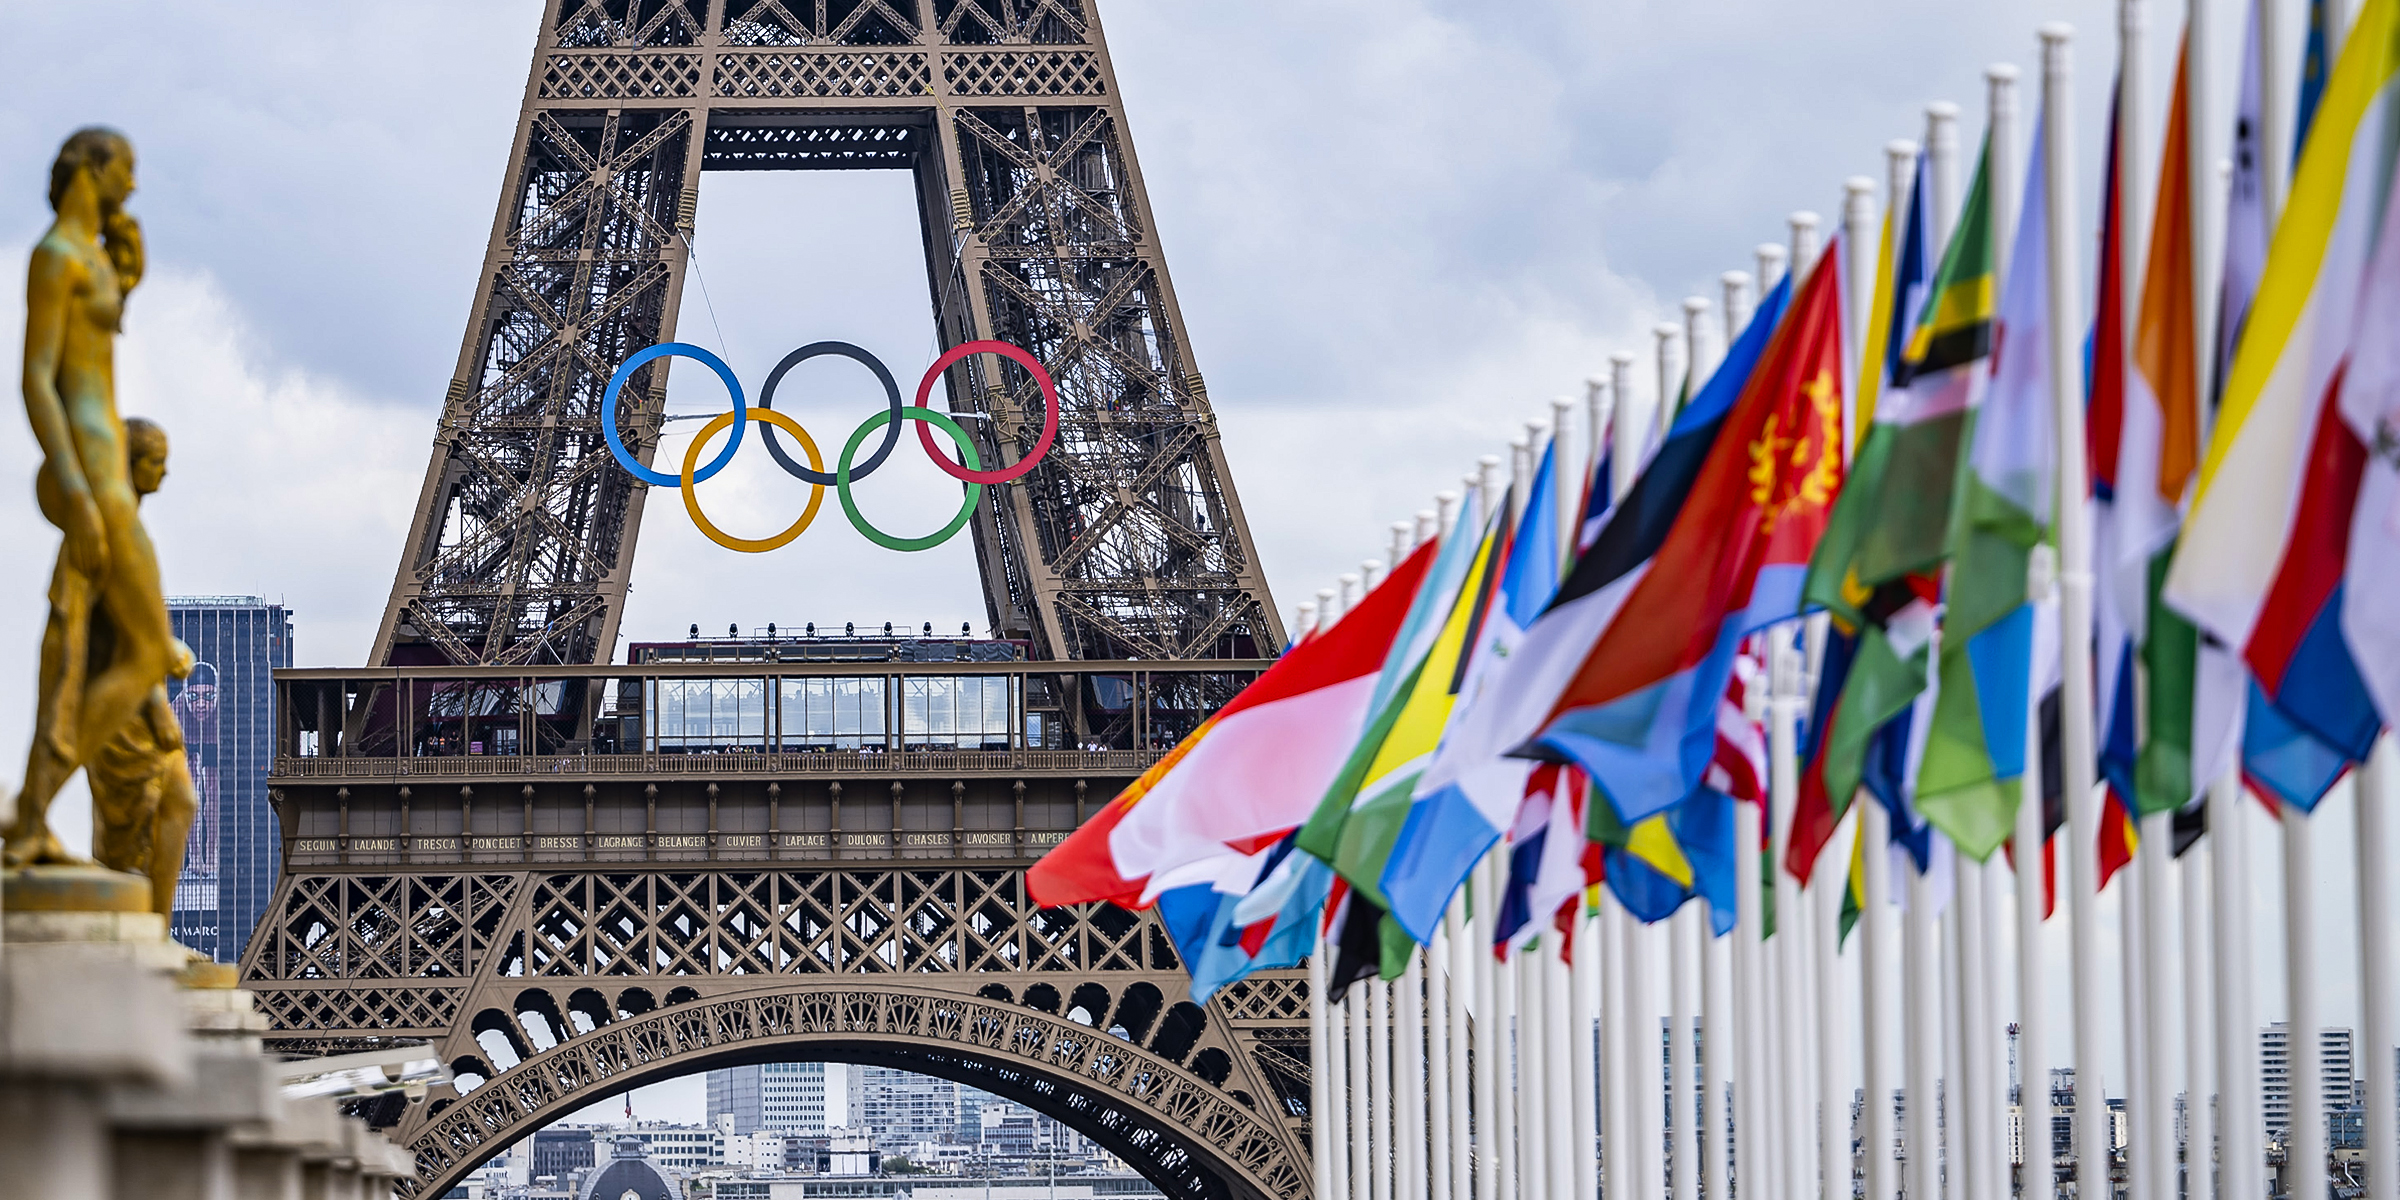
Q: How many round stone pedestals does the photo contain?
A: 2